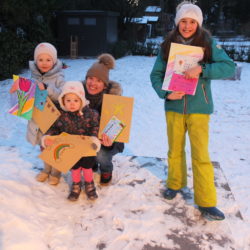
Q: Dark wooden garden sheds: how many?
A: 1